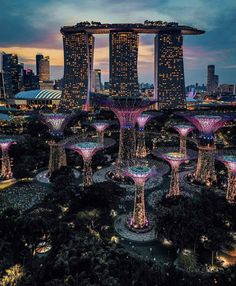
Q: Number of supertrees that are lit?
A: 11